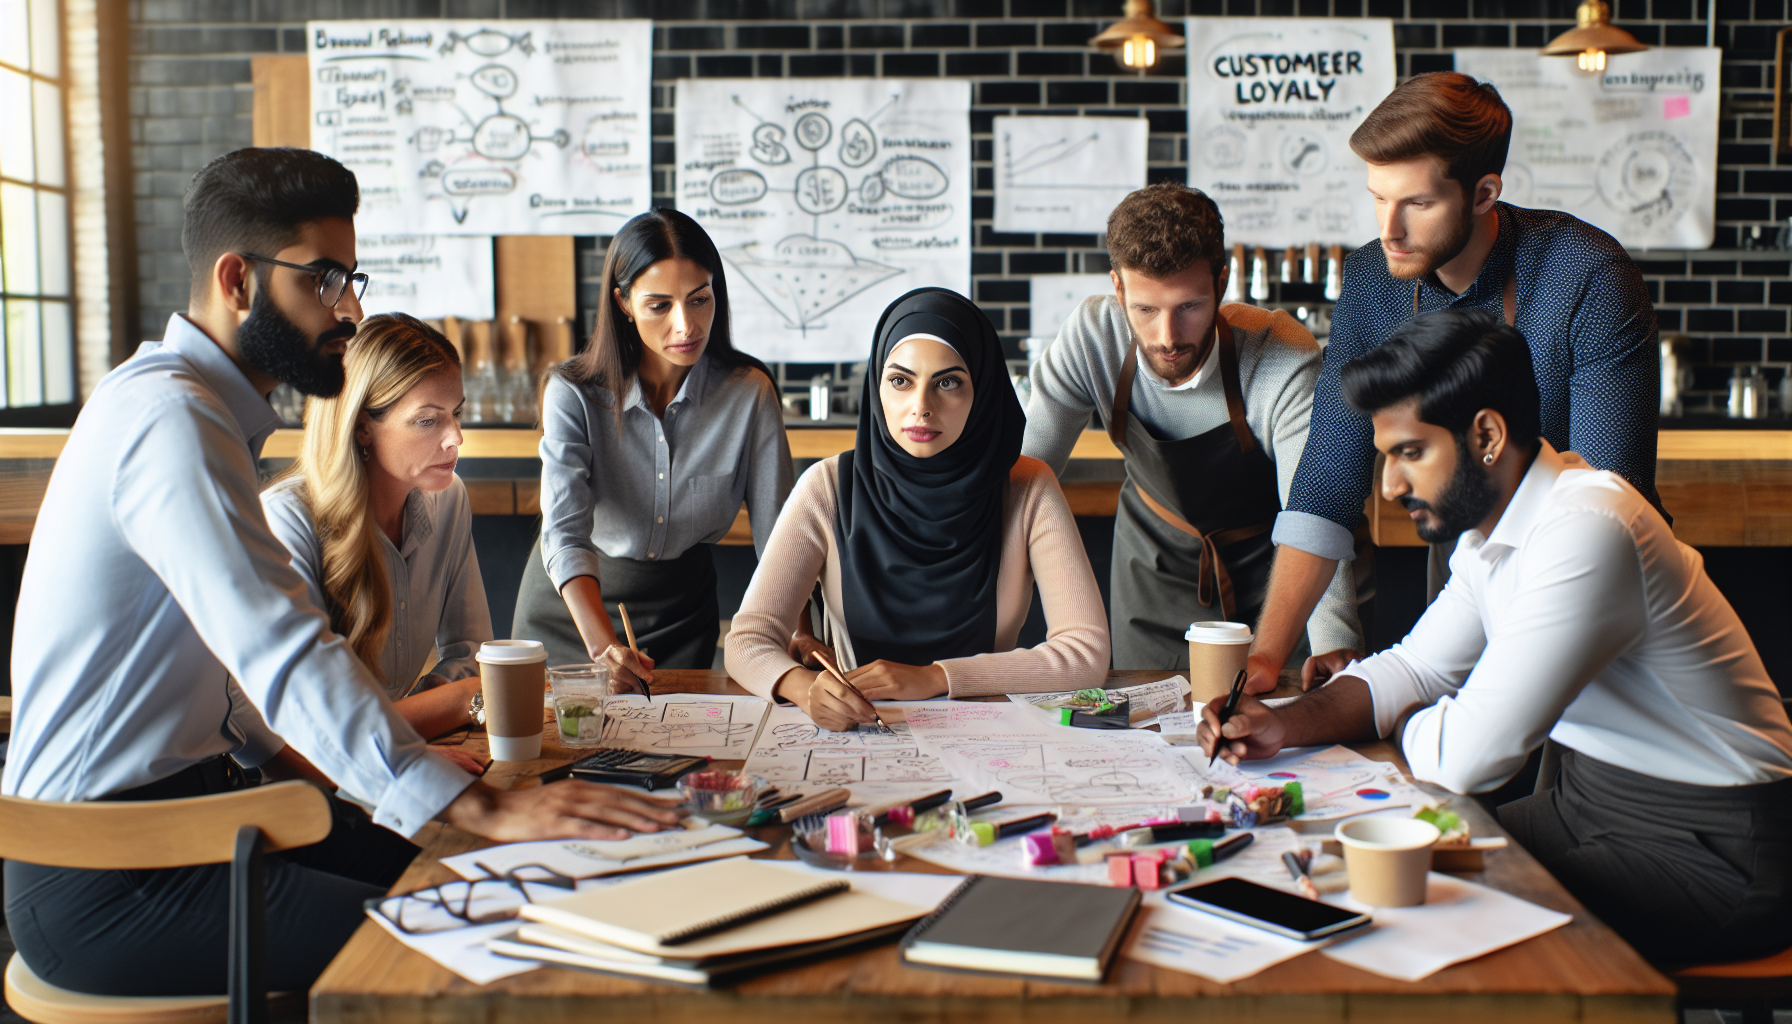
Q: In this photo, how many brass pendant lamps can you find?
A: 2